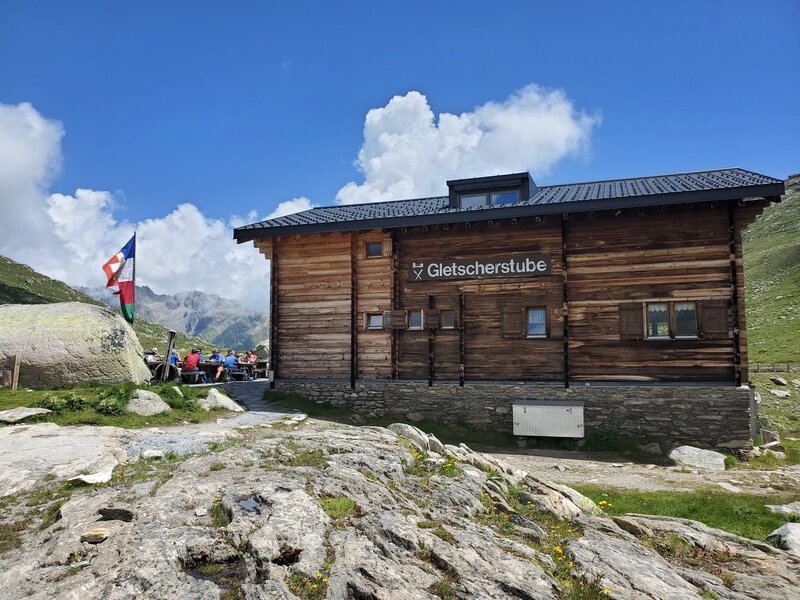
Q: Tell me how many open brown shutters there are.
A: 5